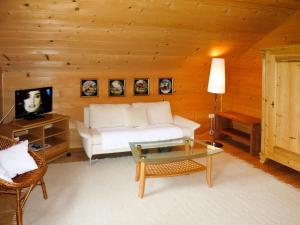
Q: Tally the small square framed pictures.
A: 4